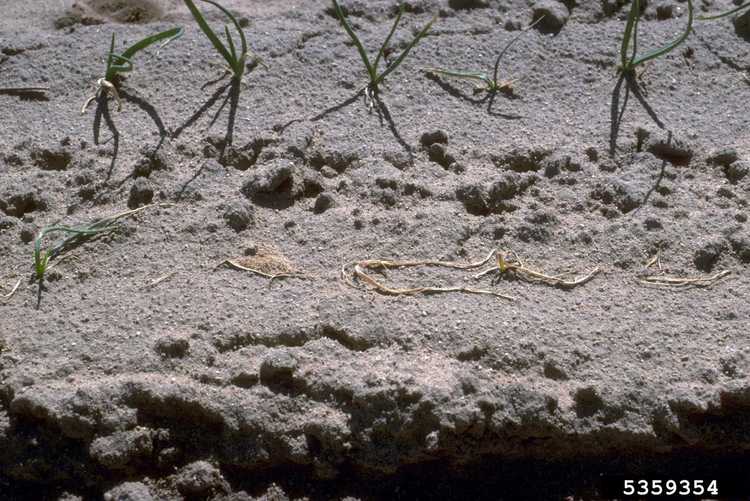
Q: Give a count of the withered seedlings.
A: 4